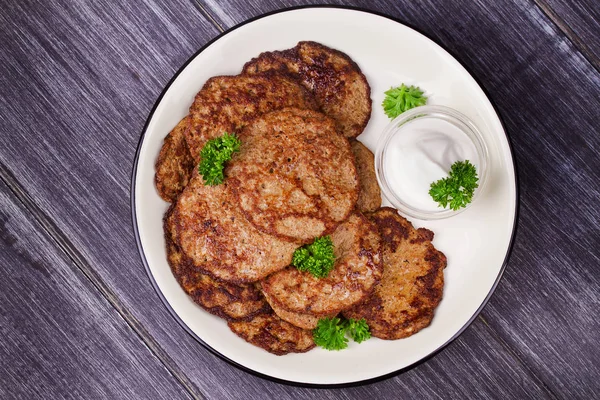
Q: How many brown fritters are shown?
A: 11